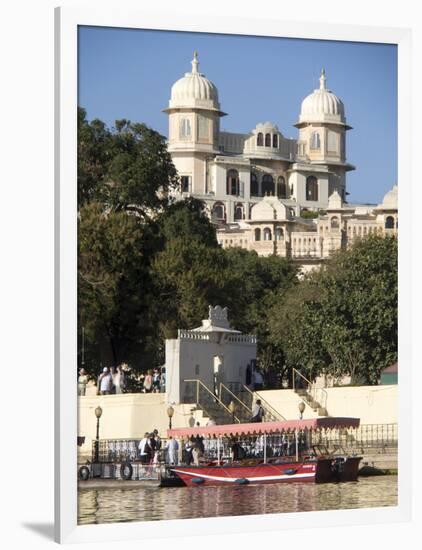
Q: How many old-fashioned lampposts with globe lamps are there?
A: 4